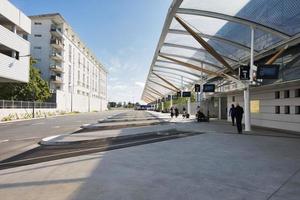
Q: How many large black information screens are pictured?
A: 3